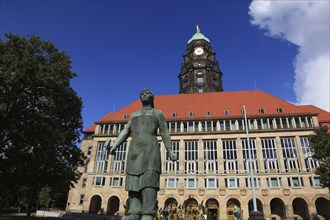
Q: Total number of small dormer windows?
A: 8